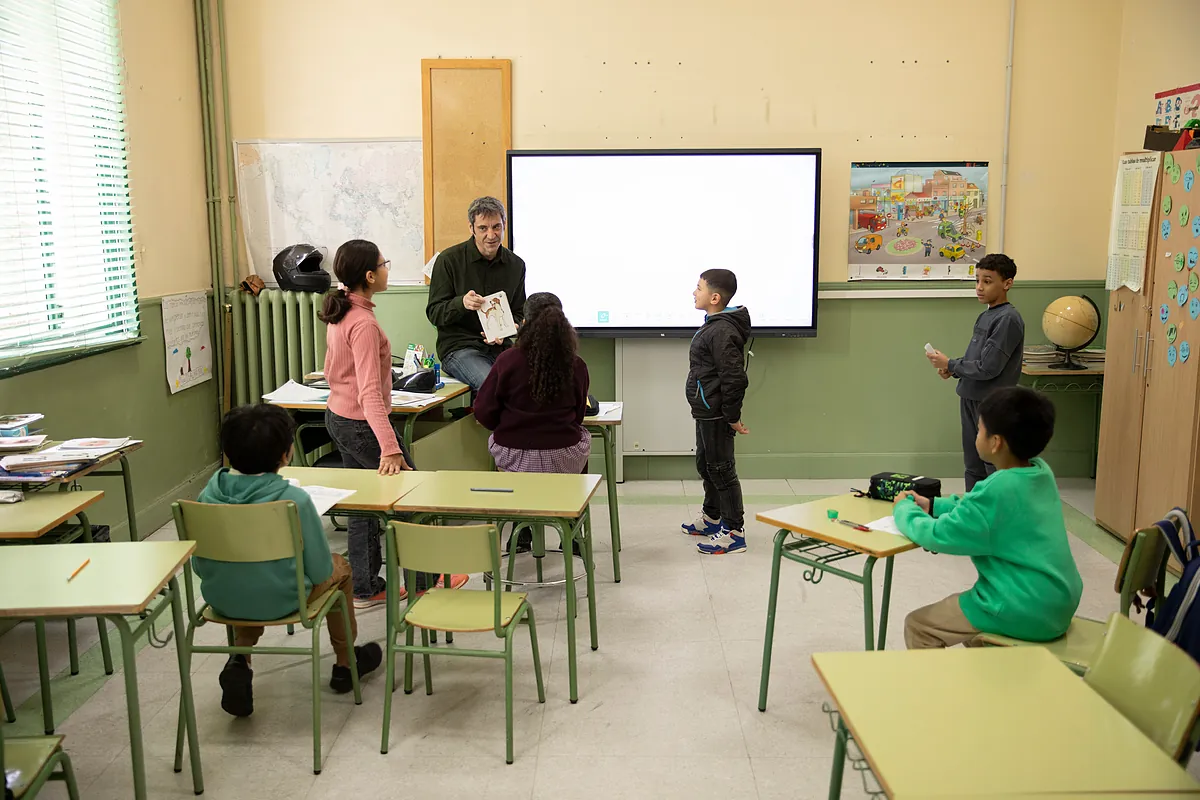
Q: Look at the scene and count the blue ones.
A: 9